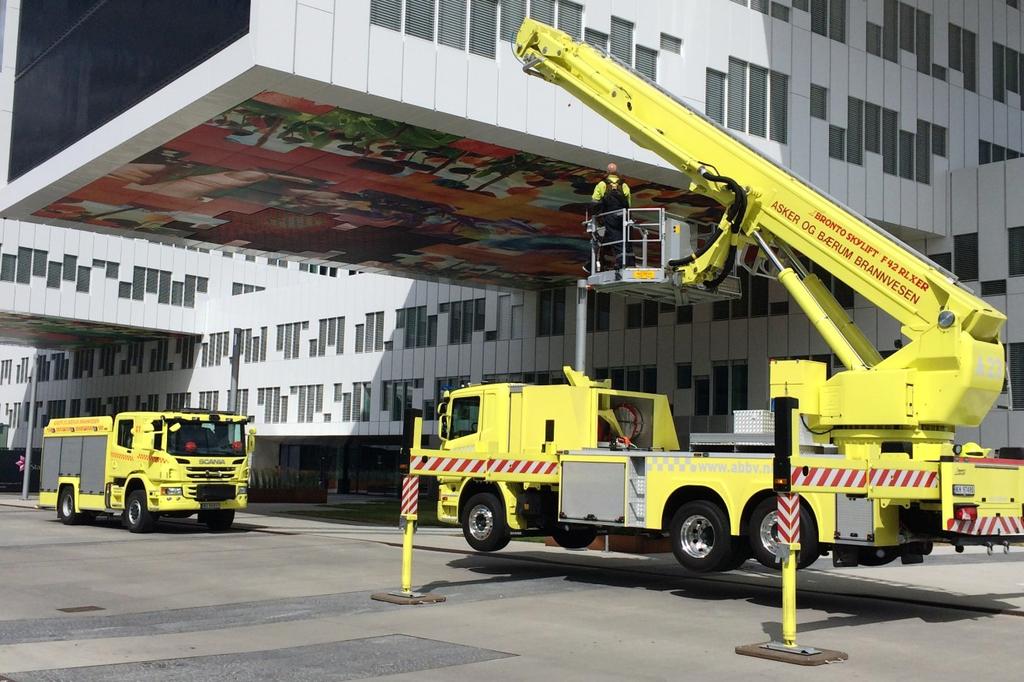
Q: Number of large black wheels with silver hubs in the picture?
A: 5